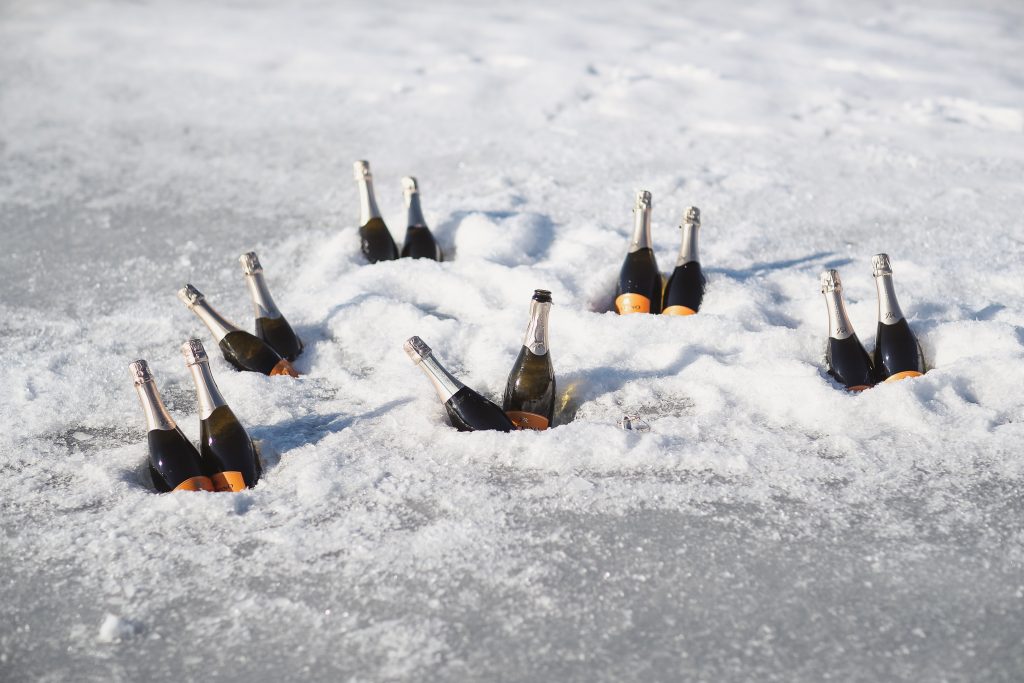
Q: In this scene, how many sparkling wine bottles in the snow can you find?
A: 12